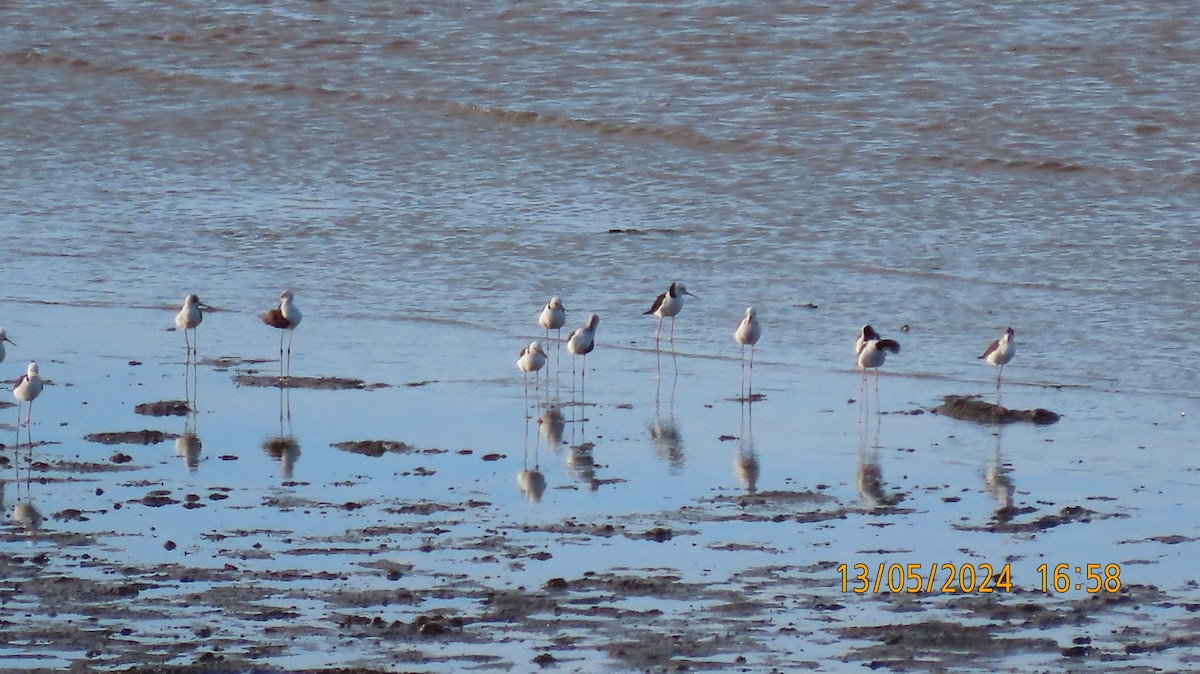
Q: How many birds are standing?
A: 12